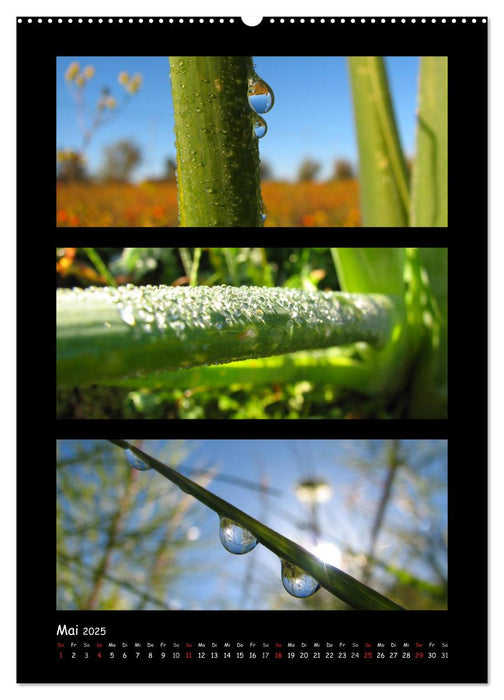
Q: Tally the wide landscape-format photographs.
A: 3